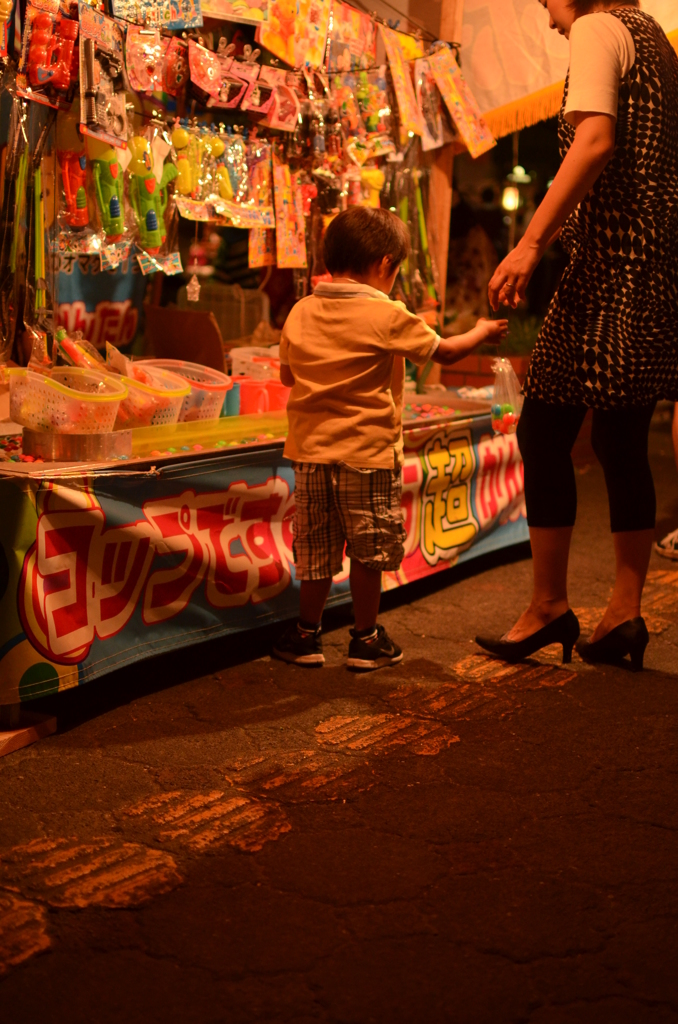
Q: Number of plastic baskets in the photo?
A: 3